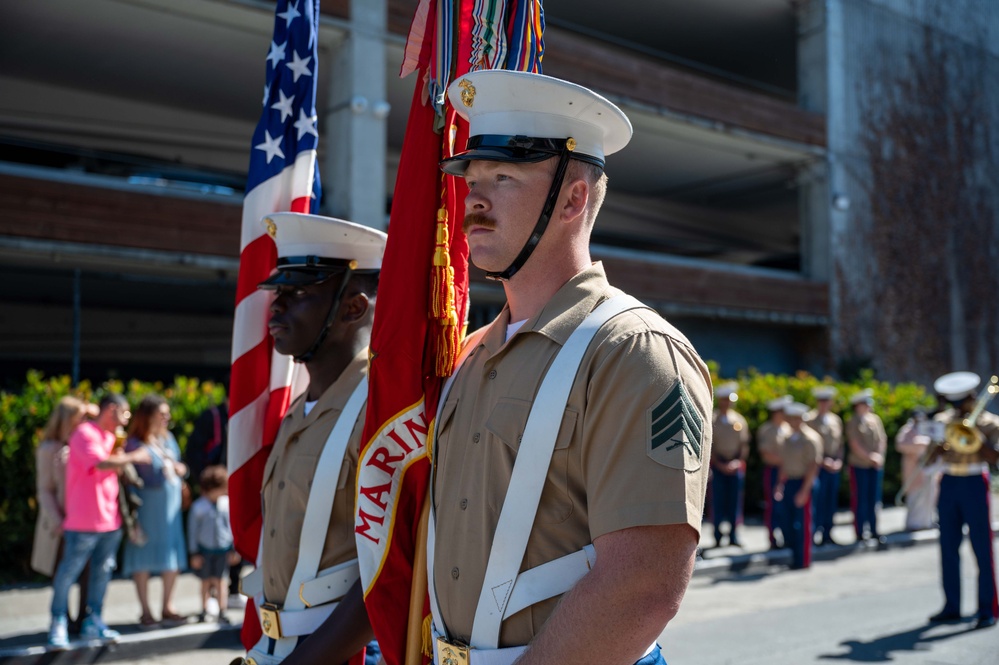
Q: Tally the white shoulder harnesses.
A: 2